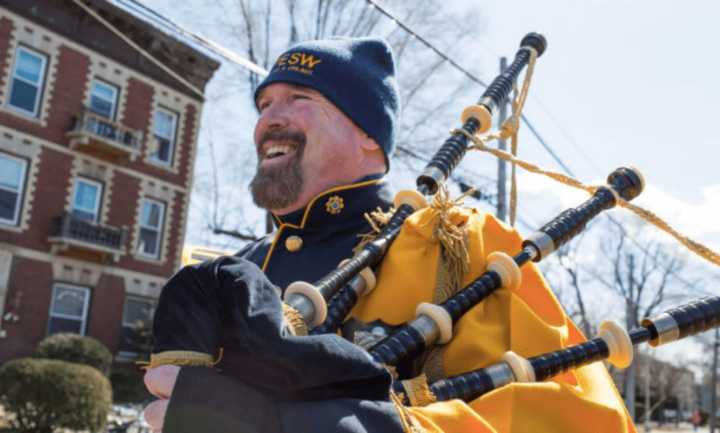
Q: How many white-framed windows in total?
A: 8